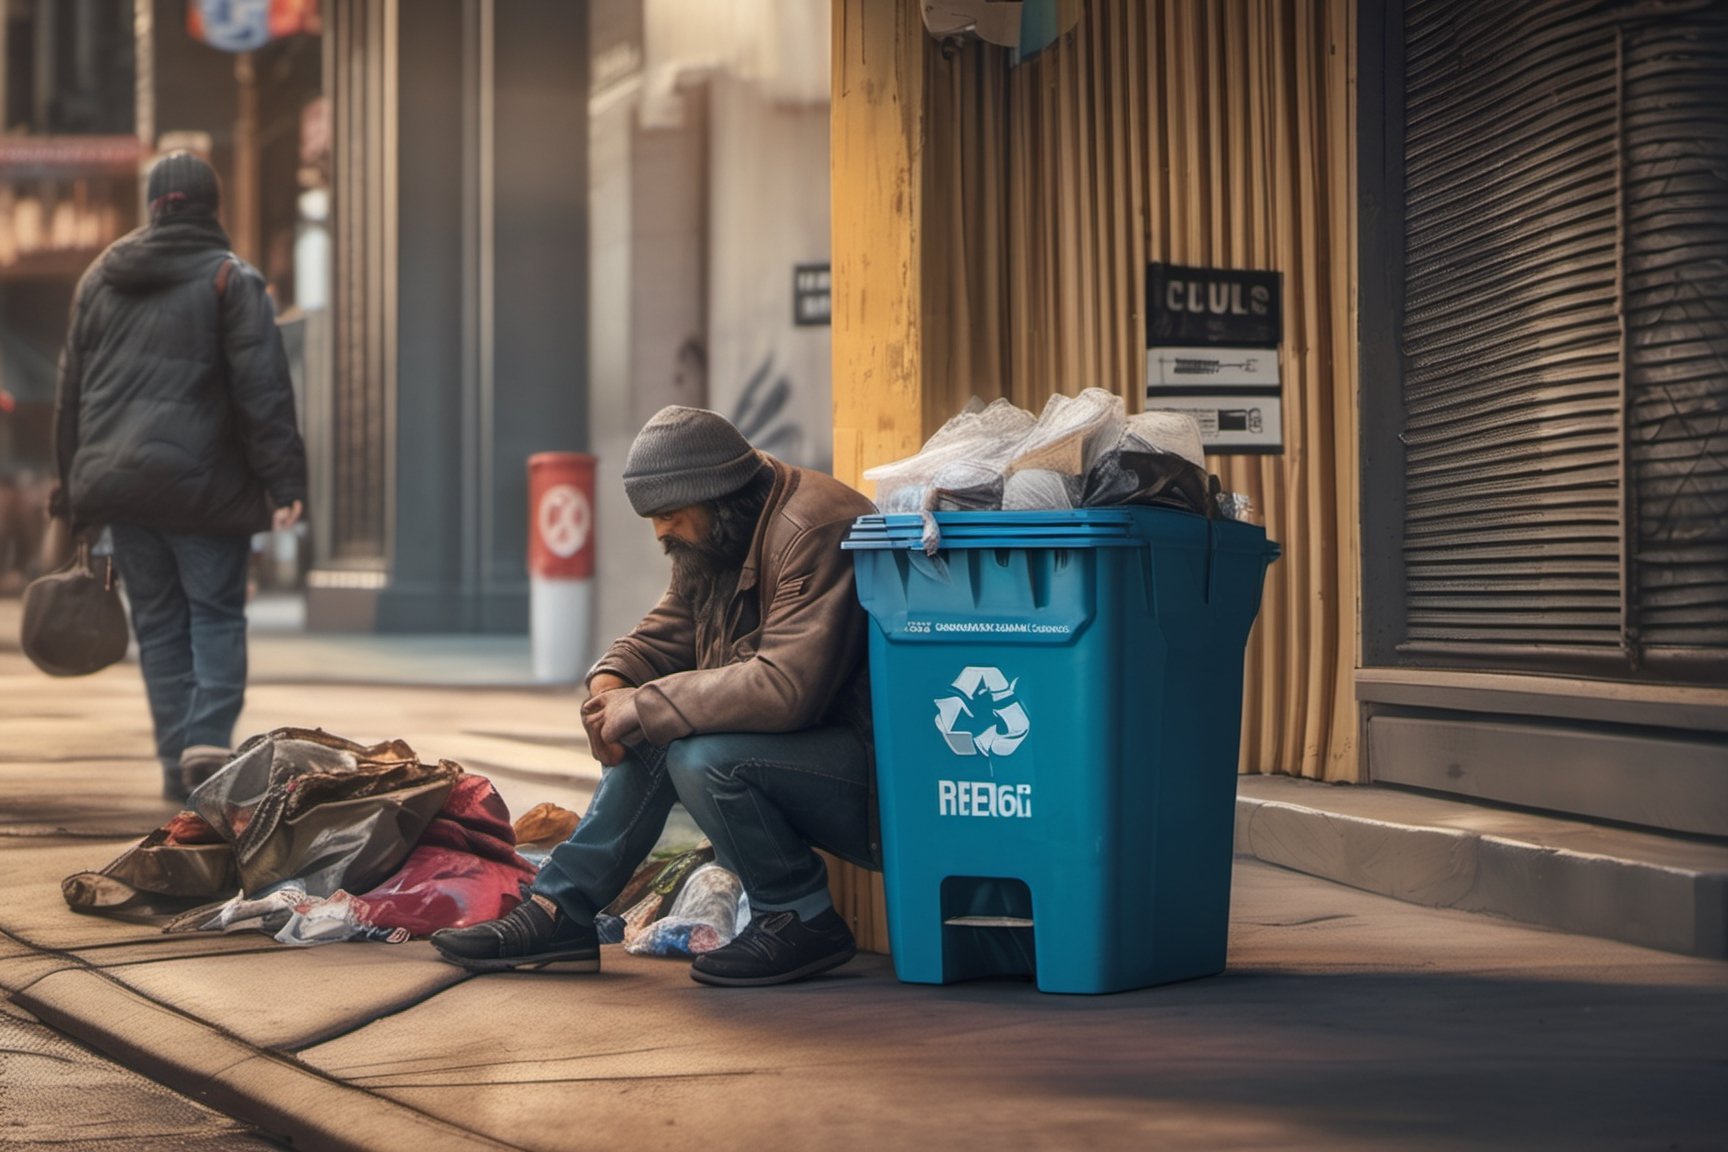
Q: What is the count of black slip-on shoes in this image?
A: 2